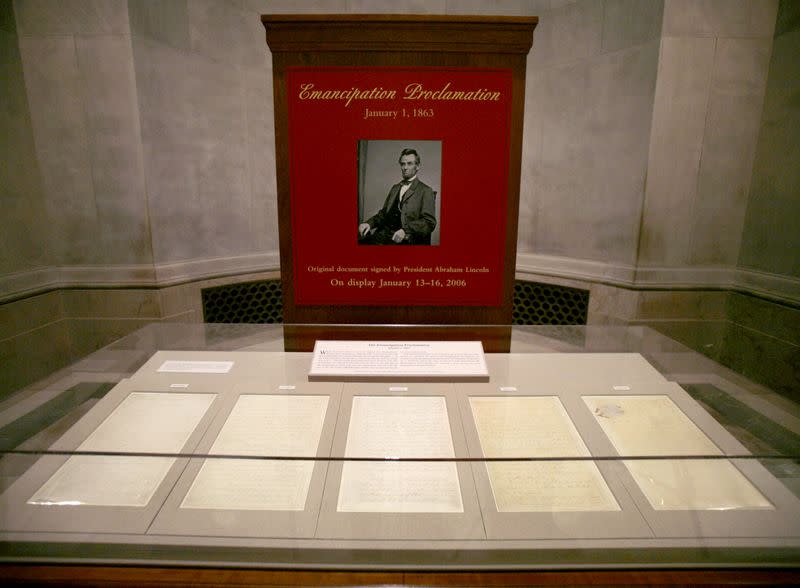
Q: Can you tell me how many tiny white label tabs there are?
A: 5